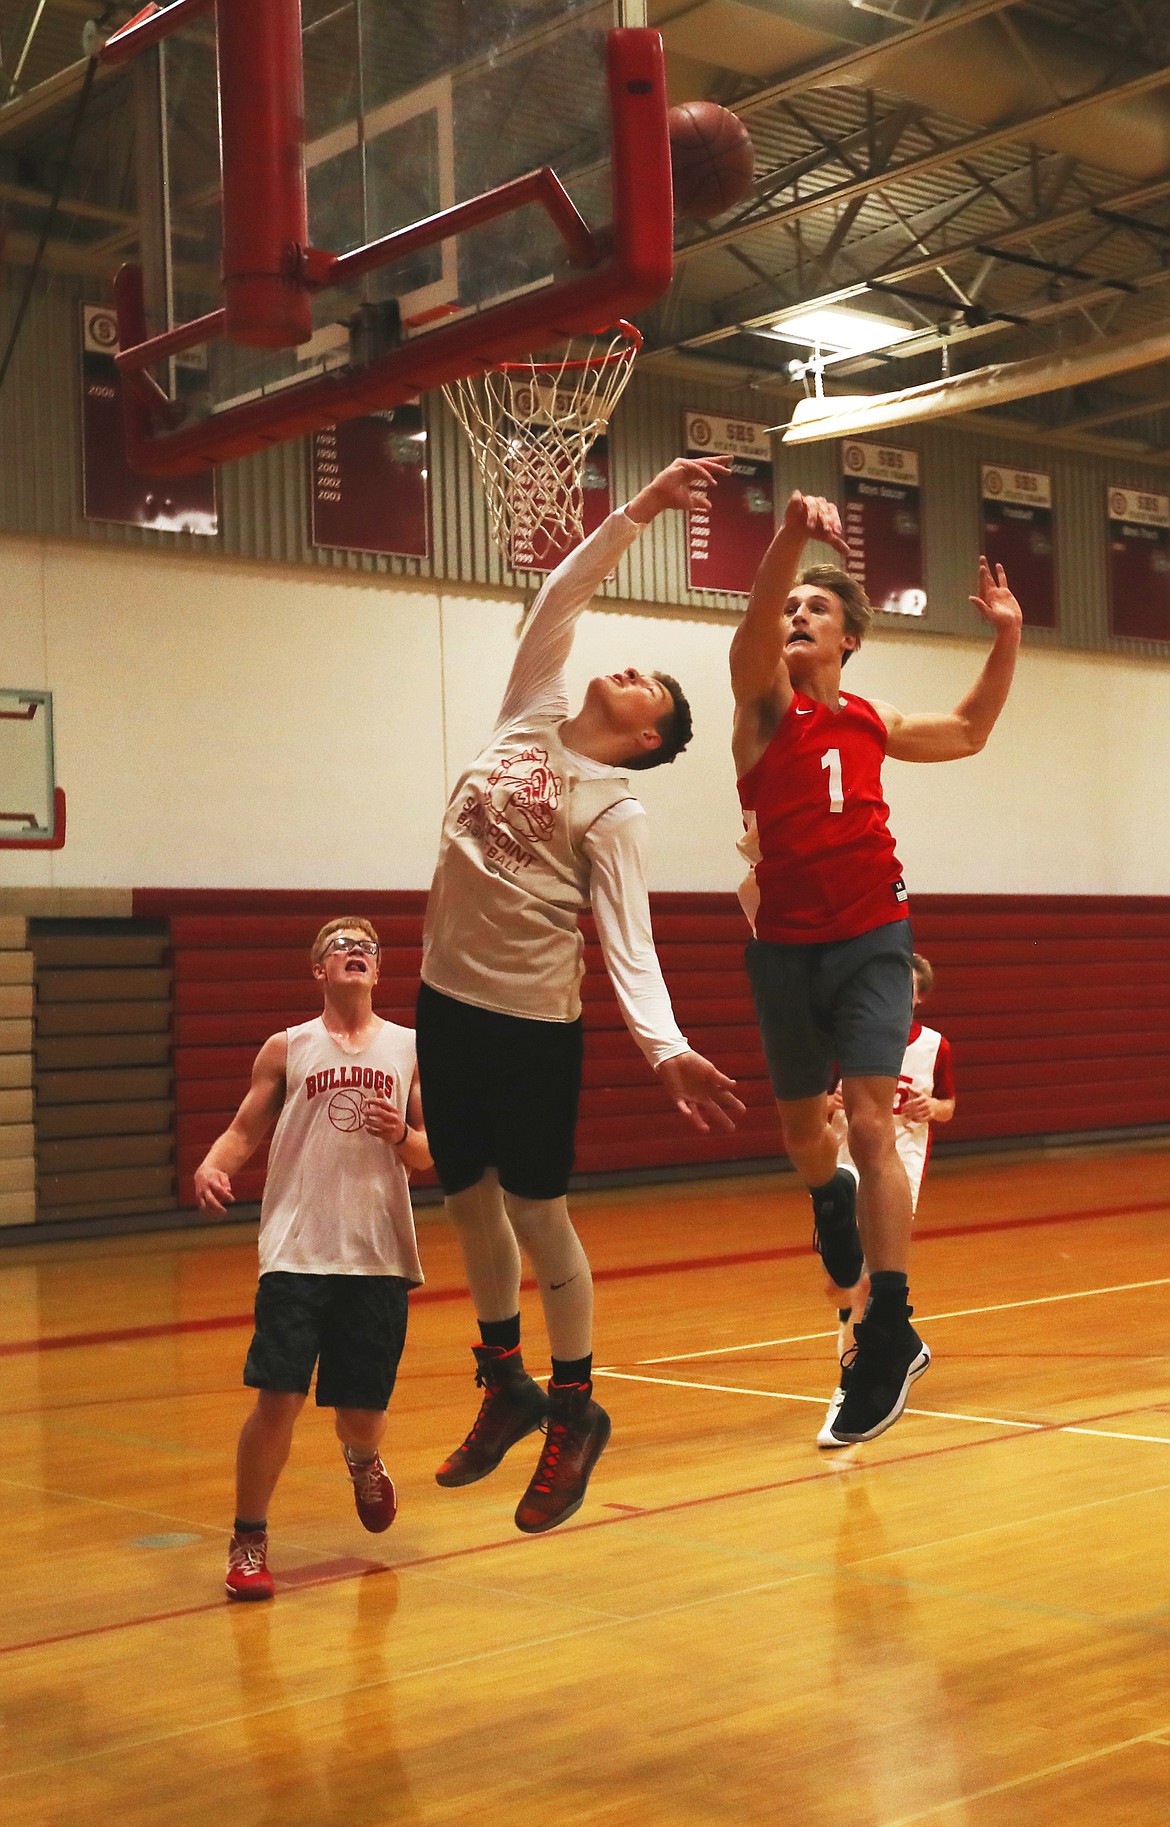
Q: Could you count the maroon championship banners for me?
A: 7